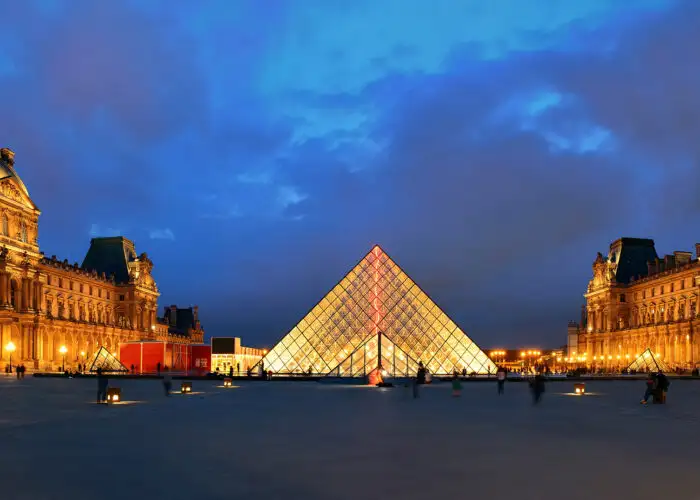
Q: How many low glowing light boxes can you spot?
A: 4